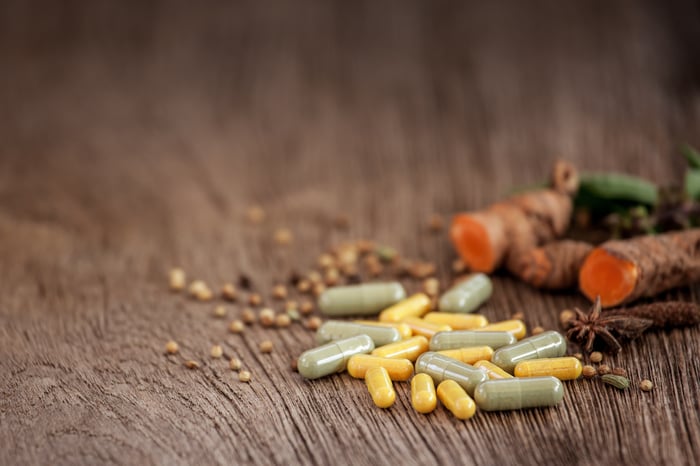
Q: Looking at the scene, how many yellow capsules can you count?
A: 13